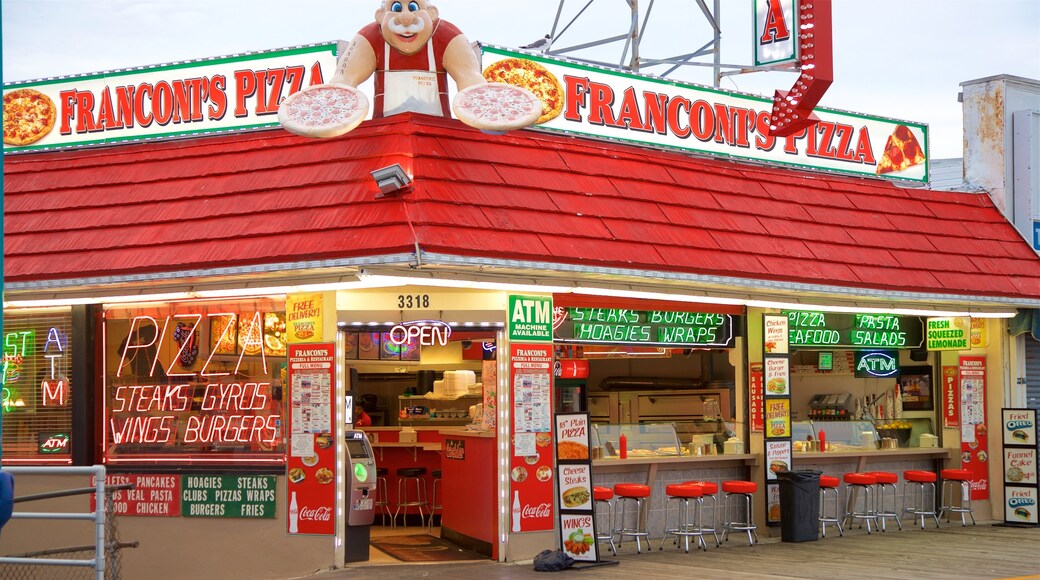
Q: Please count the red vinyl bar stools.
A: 10